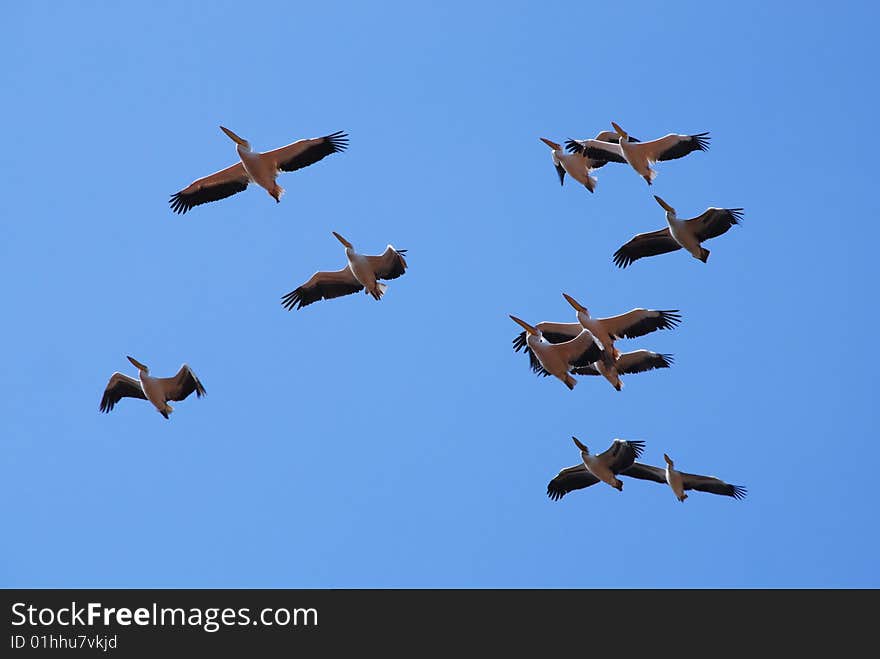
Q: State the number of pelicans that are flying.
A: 11